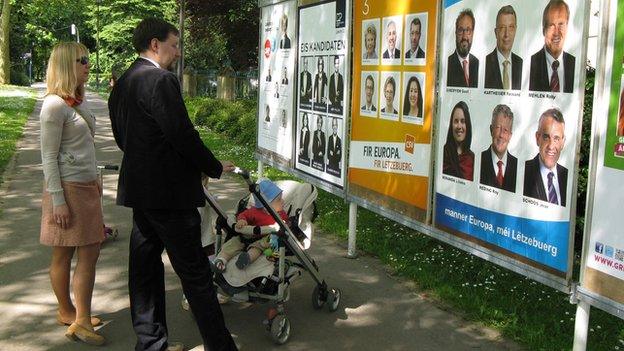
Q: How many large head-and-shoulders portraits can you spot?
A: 6